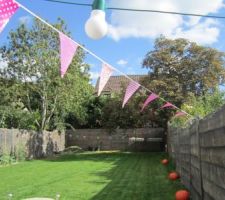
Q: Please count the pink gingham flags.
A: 1